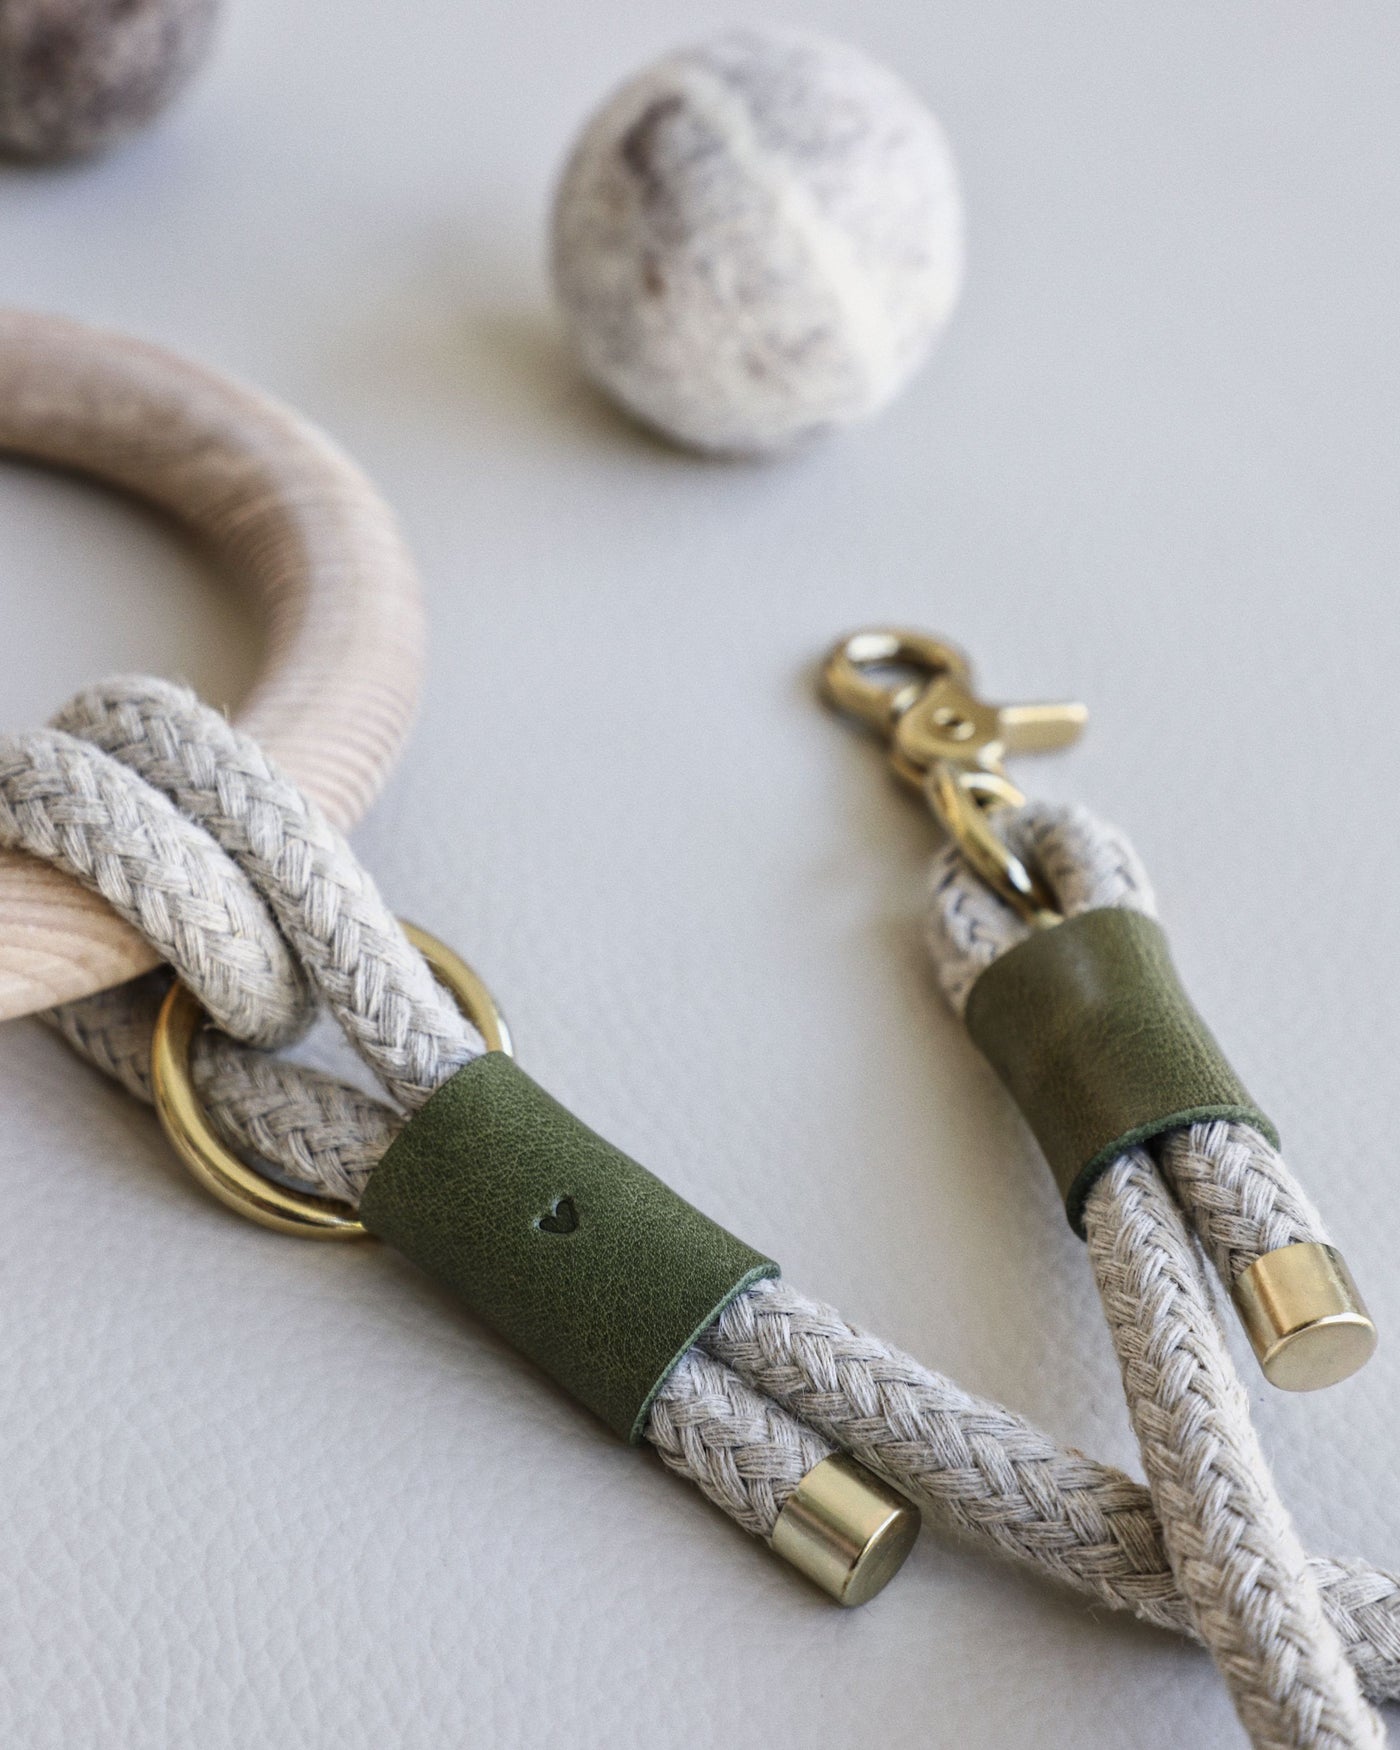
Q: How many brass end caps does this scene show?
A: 2